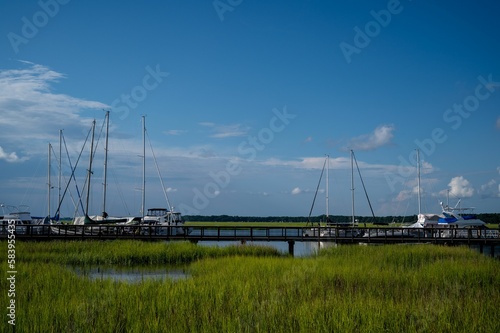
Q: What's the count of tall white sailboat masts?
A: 8